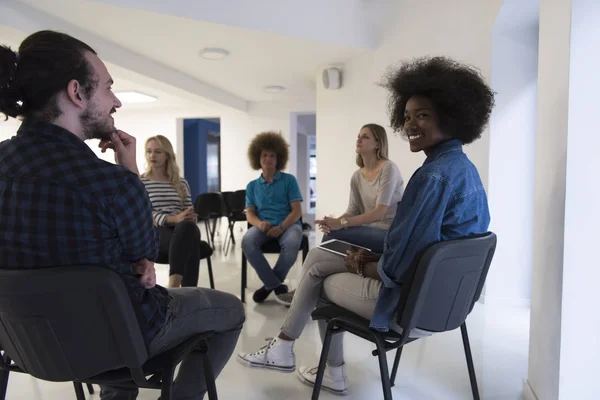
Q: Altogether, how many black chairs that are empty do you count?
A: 3